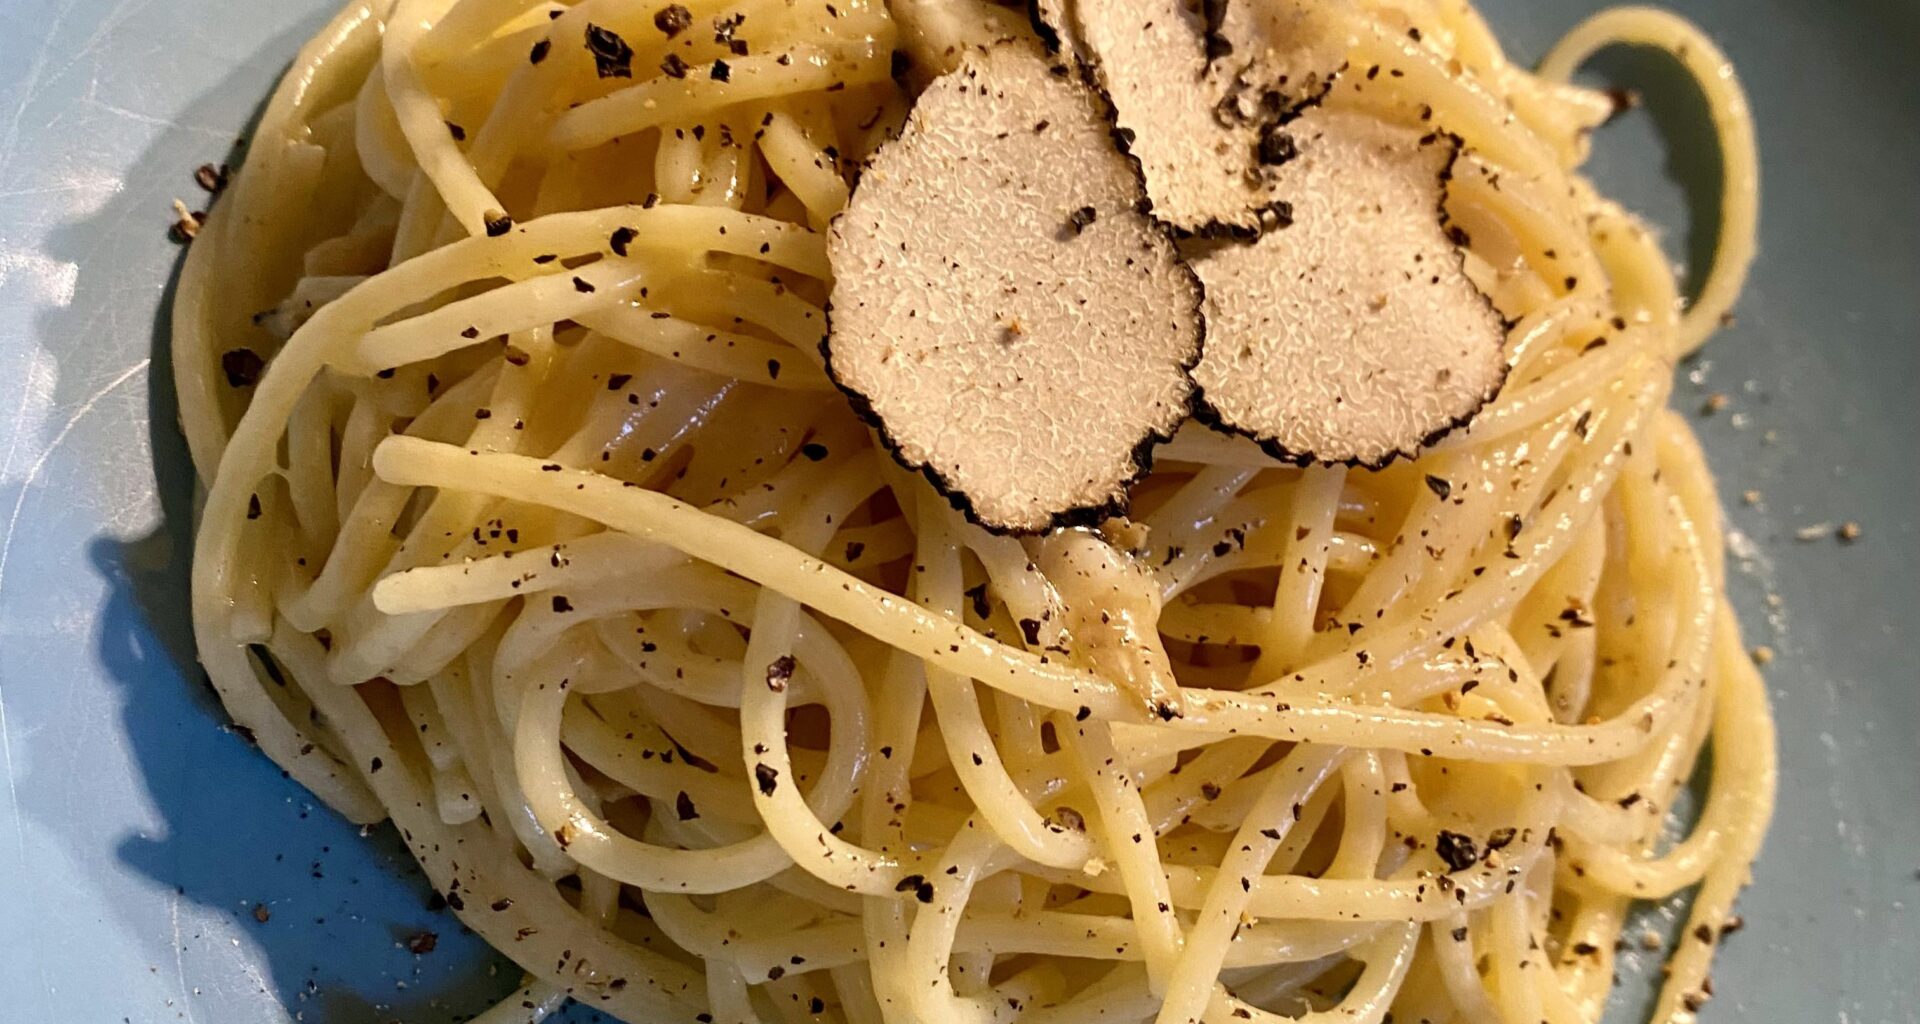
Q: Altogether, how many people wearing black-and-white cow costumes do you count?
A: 0